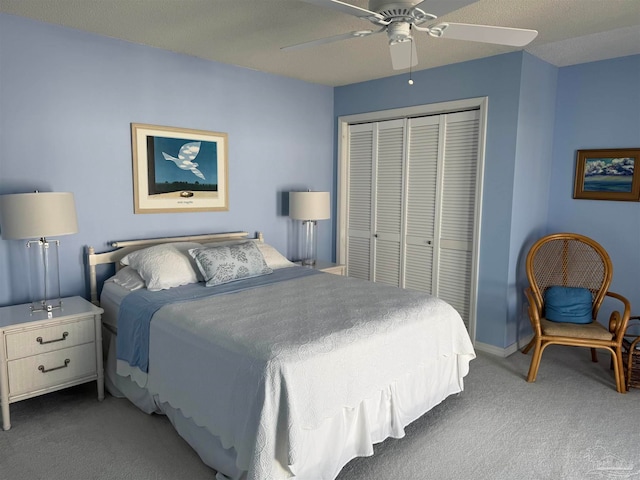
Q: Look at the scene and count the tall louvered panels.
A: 4